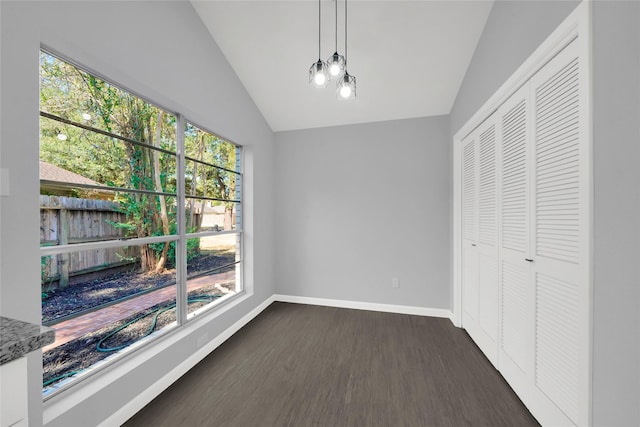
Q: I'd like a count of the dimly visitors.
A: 0